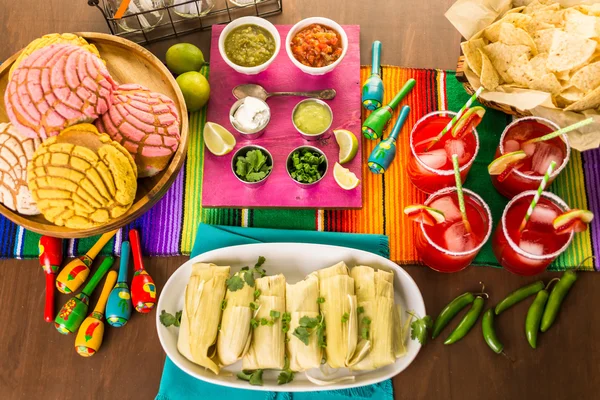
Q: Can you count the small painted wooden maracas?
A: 9